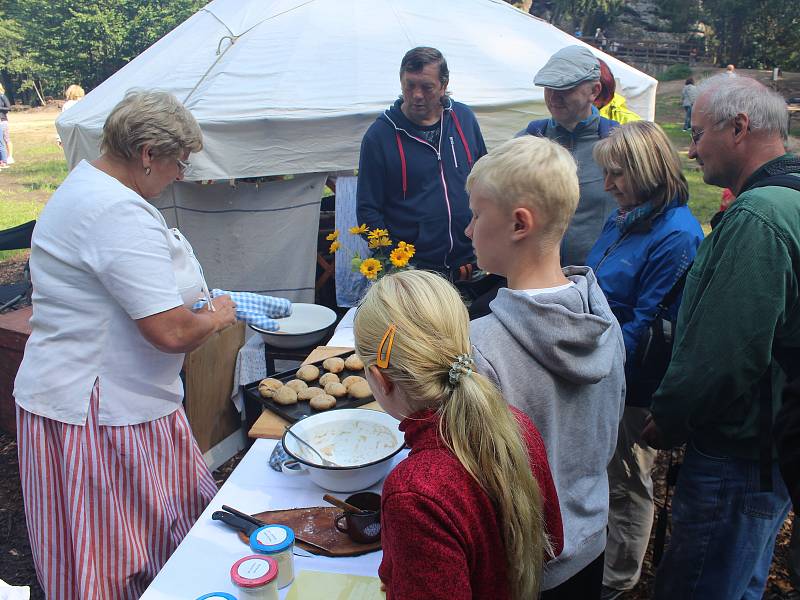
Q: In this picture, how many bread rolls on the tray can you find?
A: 12